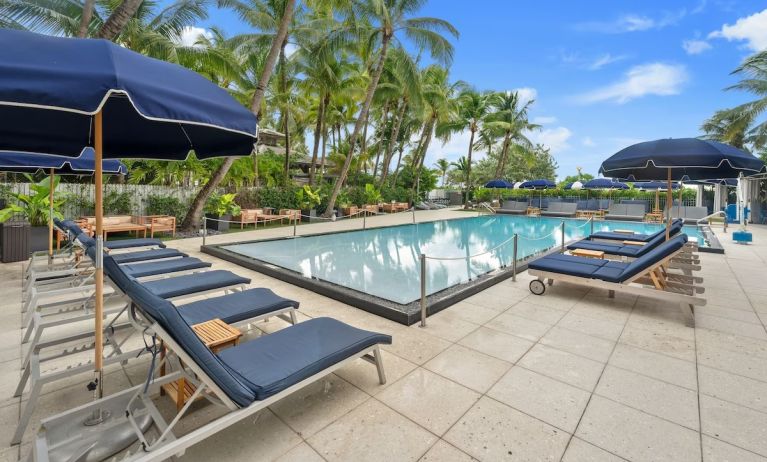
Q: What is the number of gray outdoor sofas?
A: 4